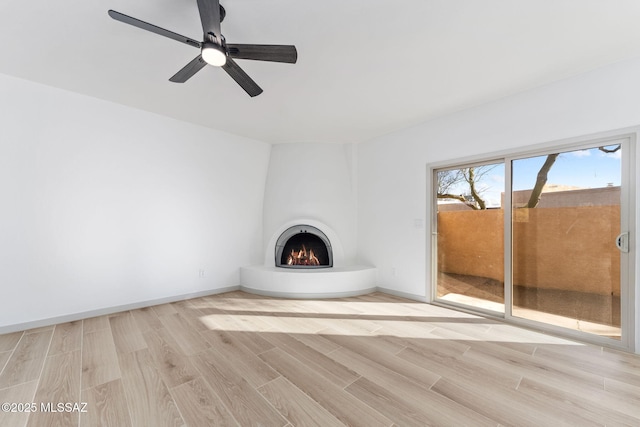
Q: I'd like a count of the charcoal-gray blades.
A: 5